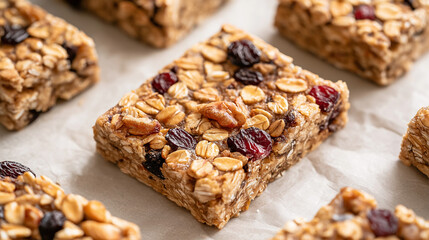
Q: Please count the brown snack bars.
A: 7